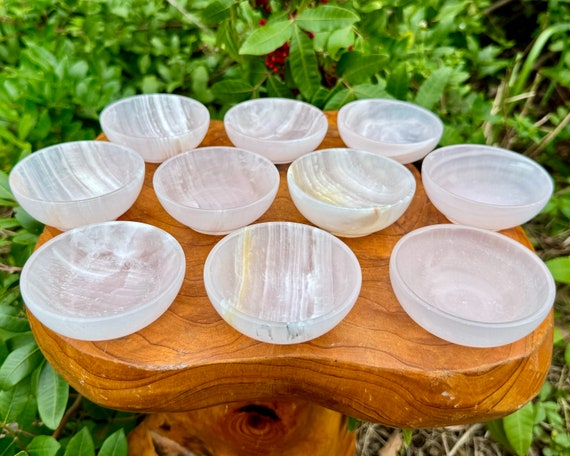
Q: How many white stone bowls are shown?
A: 10